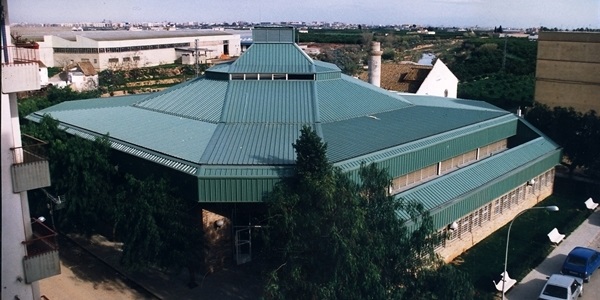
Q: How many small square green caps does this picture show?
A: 1